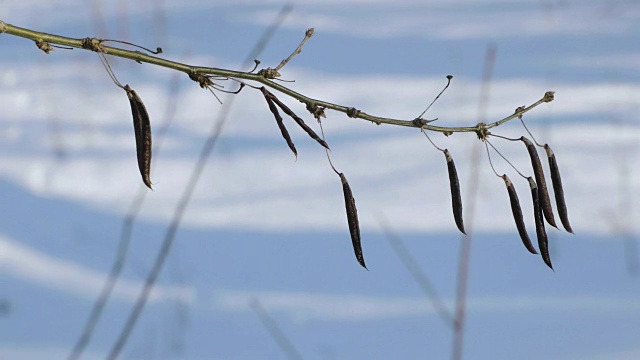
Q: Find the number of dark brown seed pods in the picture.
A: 9